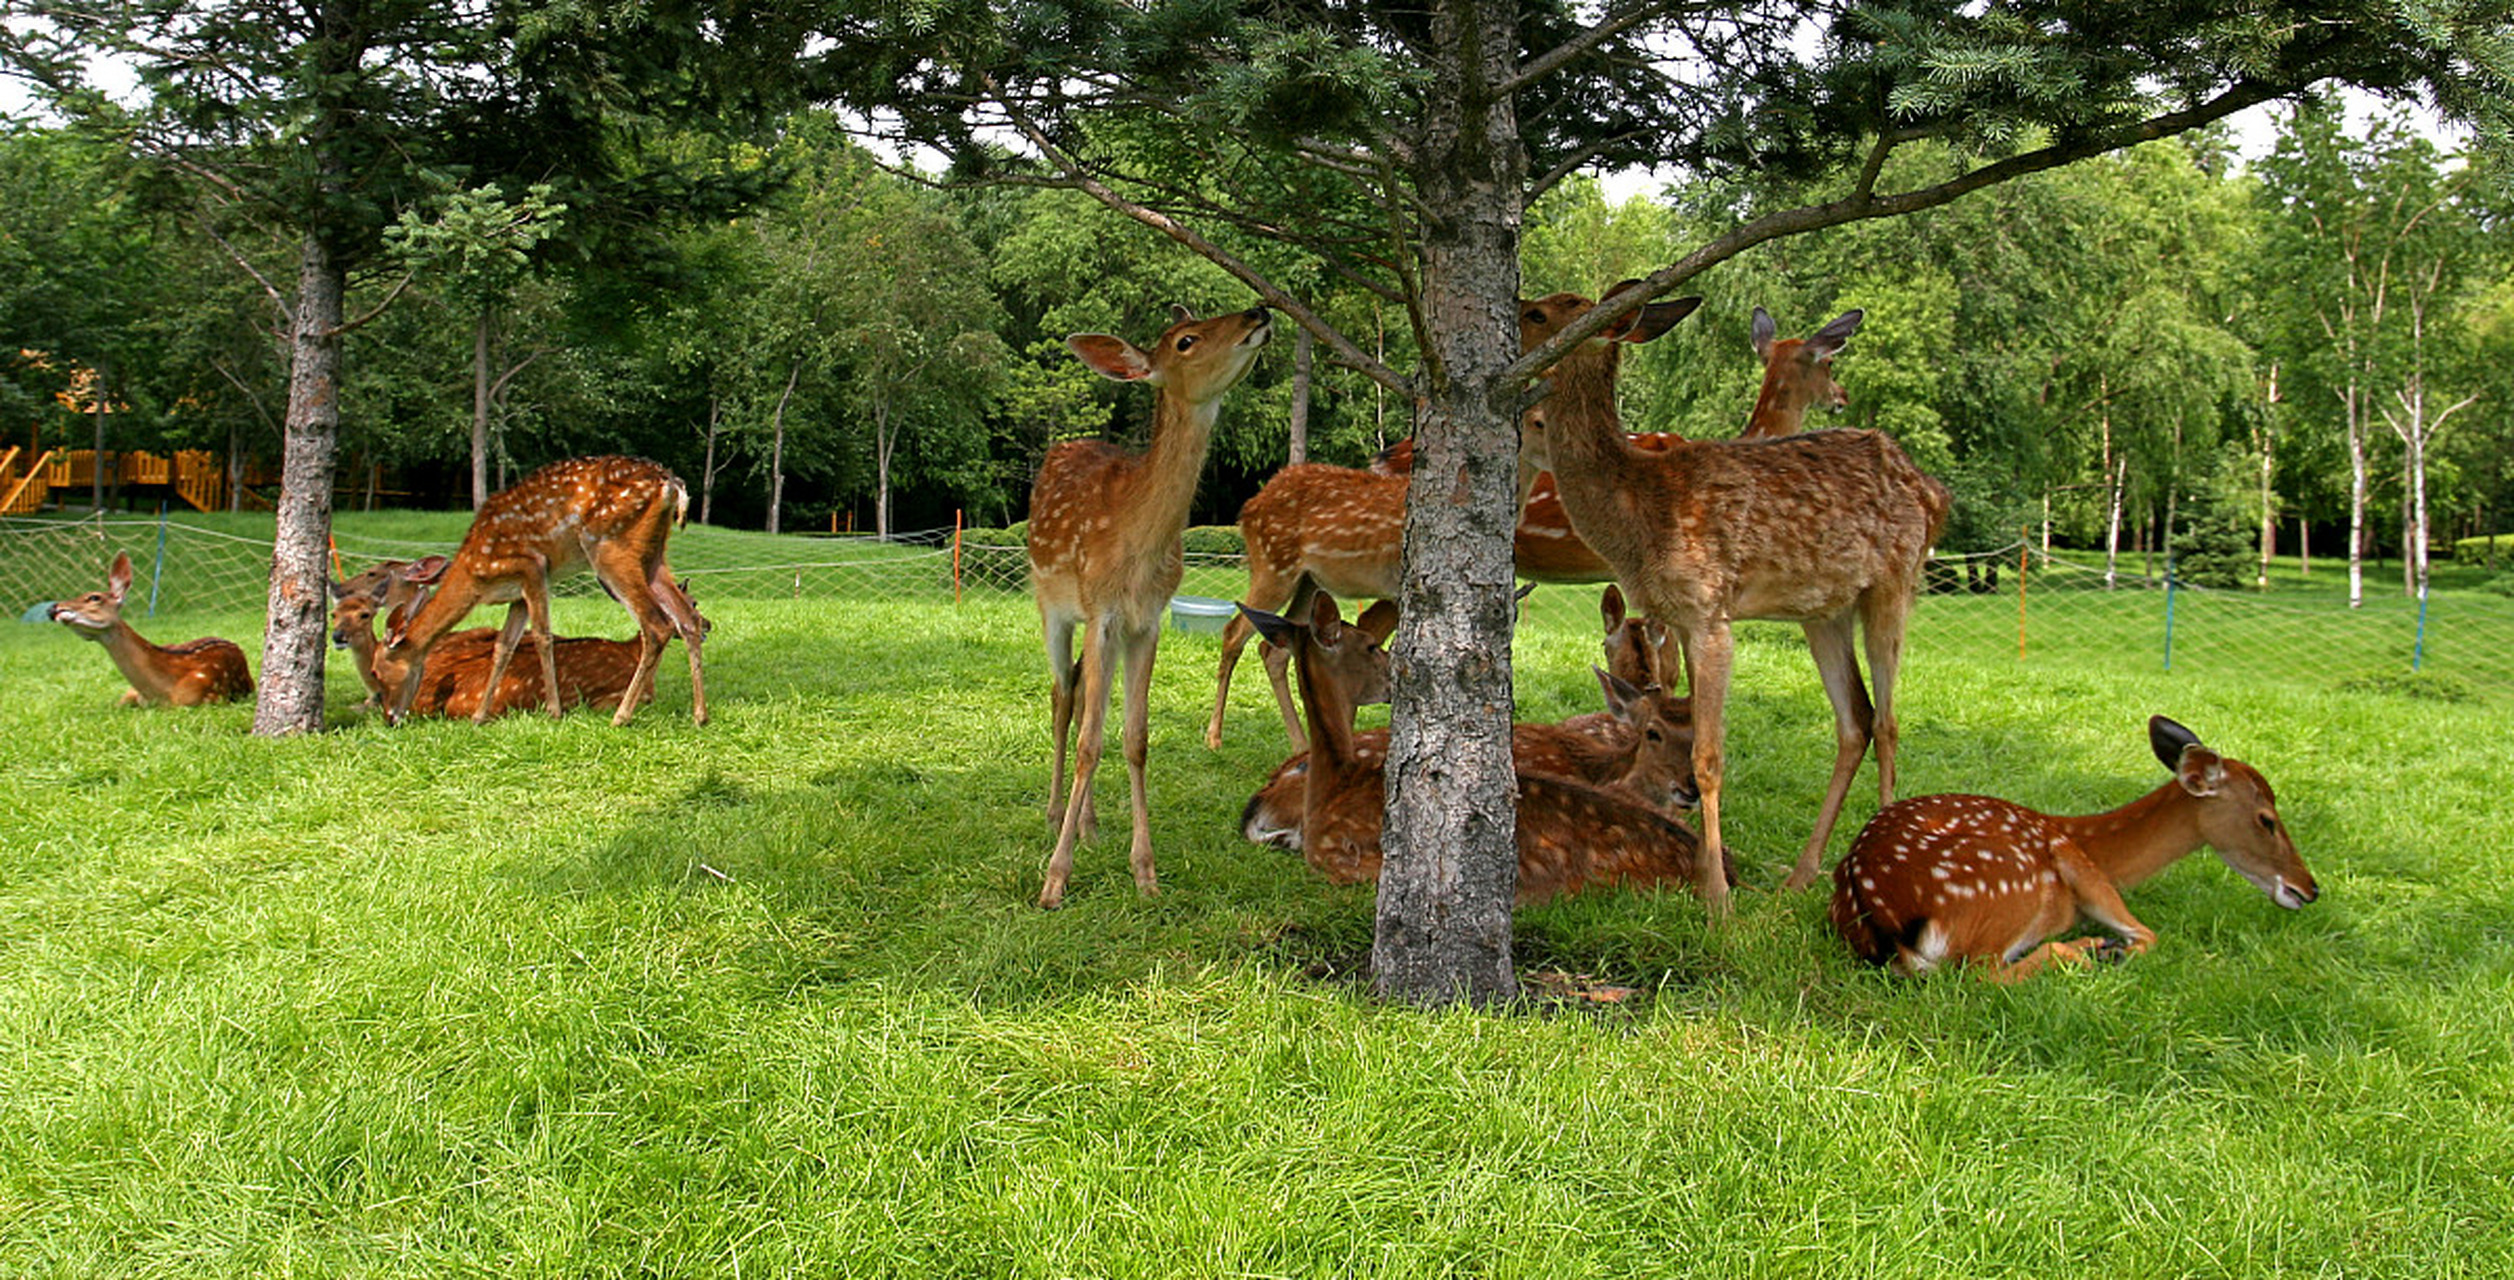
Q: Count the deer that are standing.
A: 5